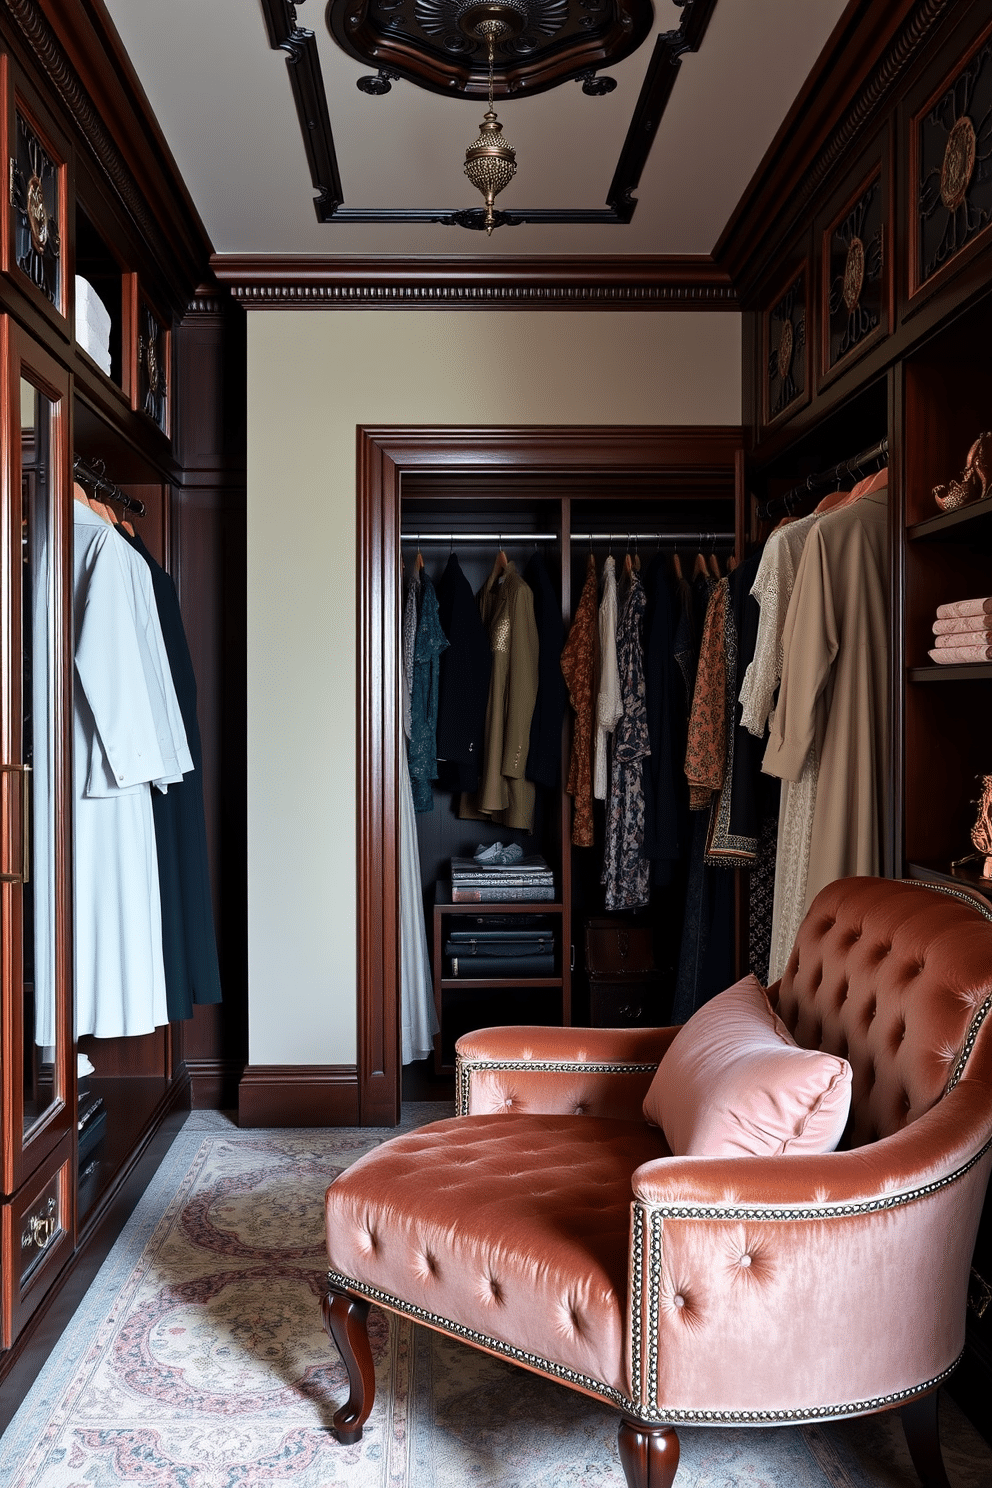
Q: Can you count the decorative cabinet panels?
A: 5